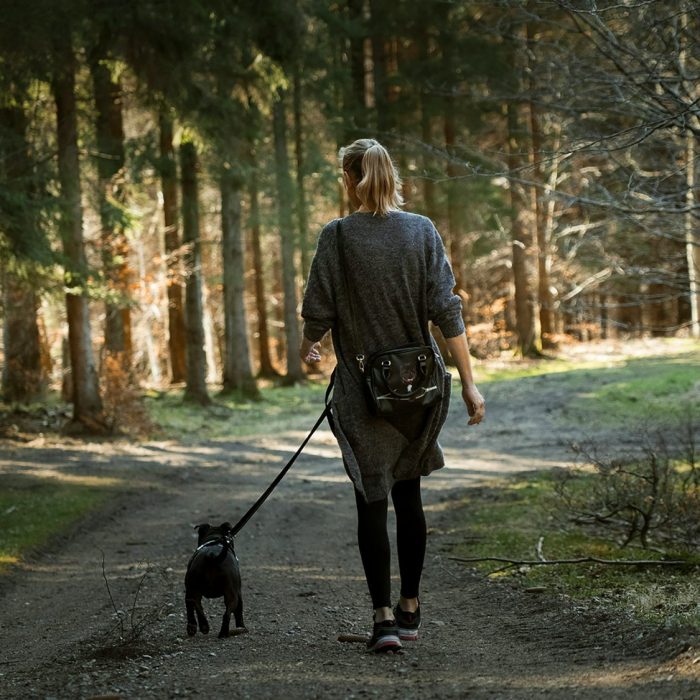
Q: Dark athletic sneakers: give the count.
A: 2